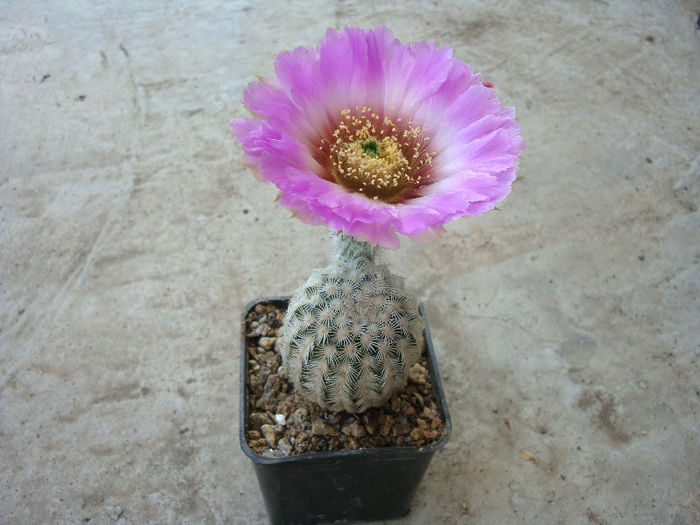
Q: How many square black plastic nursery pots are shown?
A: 1